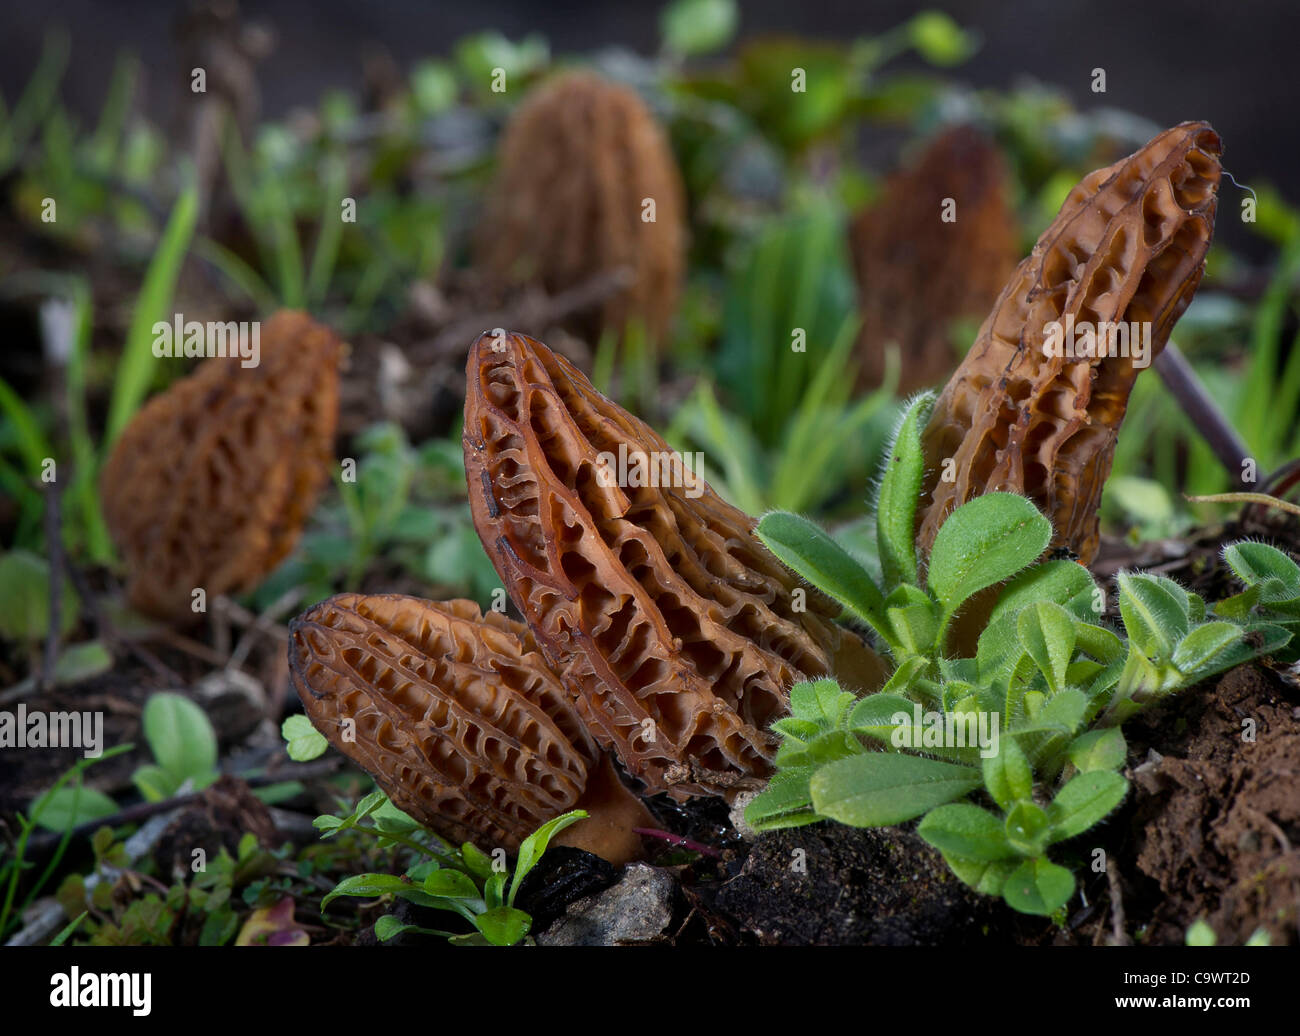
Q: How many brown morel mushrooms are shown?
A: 6